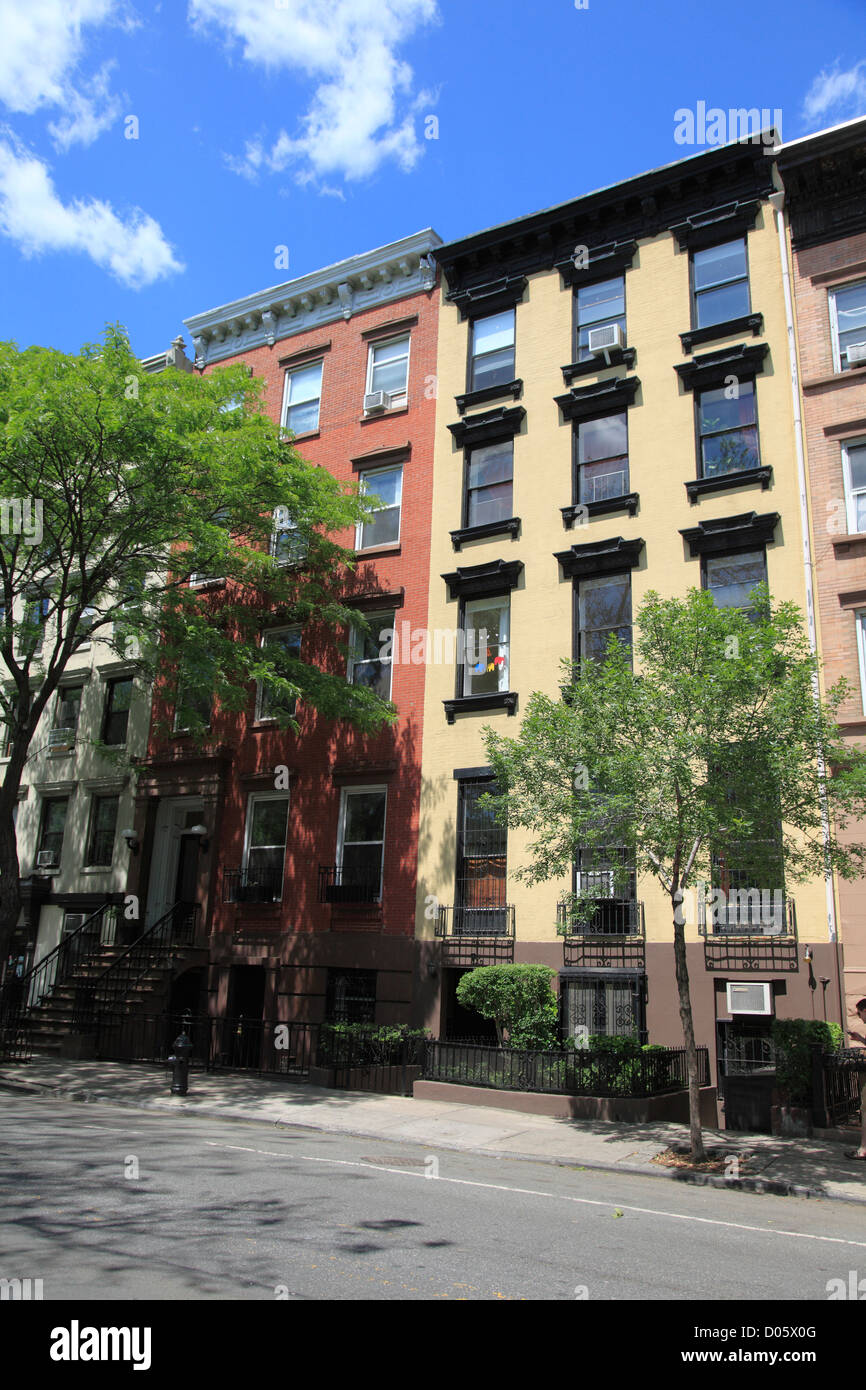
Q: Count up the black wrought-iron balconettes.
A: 5